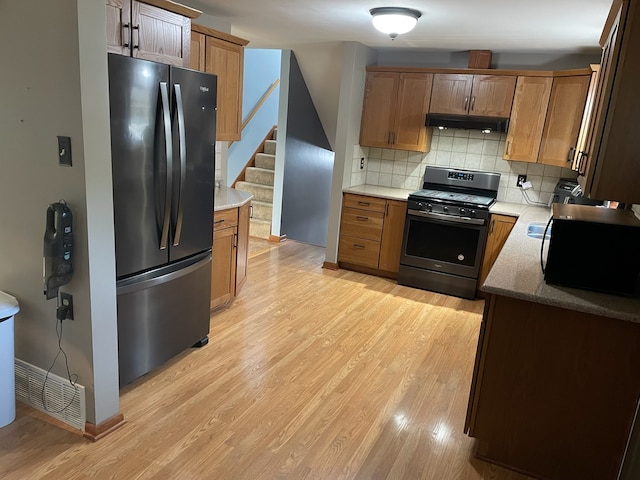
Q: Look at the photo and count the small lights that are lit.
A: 2